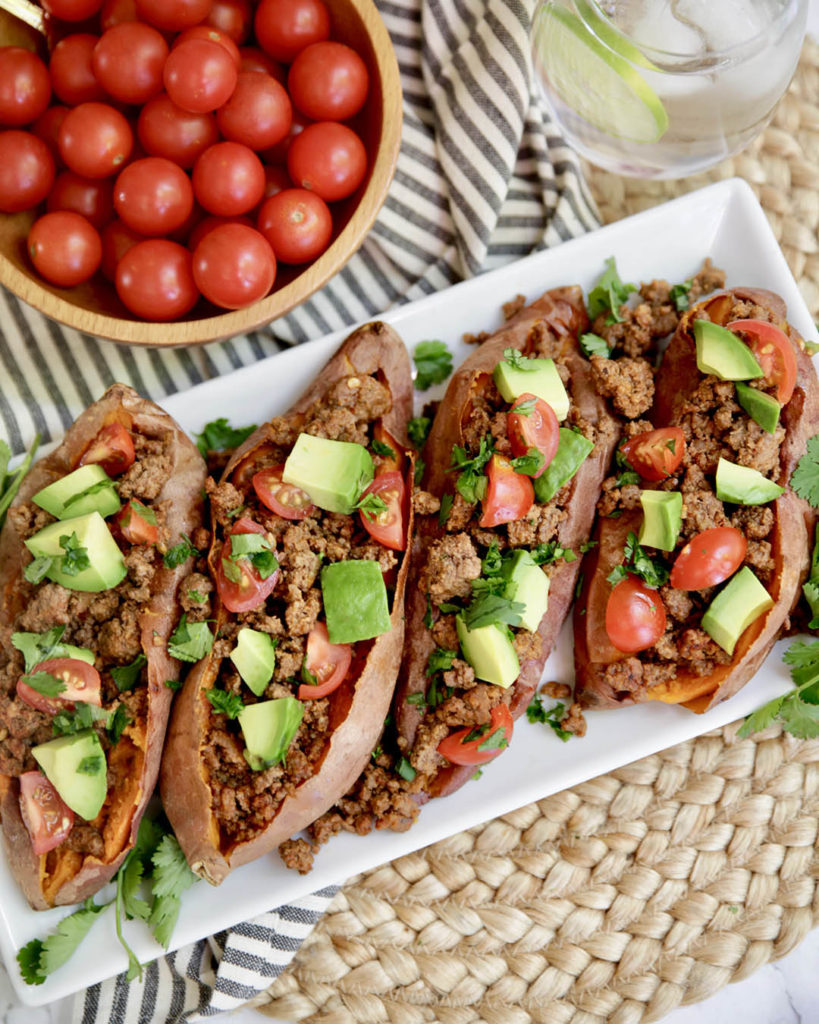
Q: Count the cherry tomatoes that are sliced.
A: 15